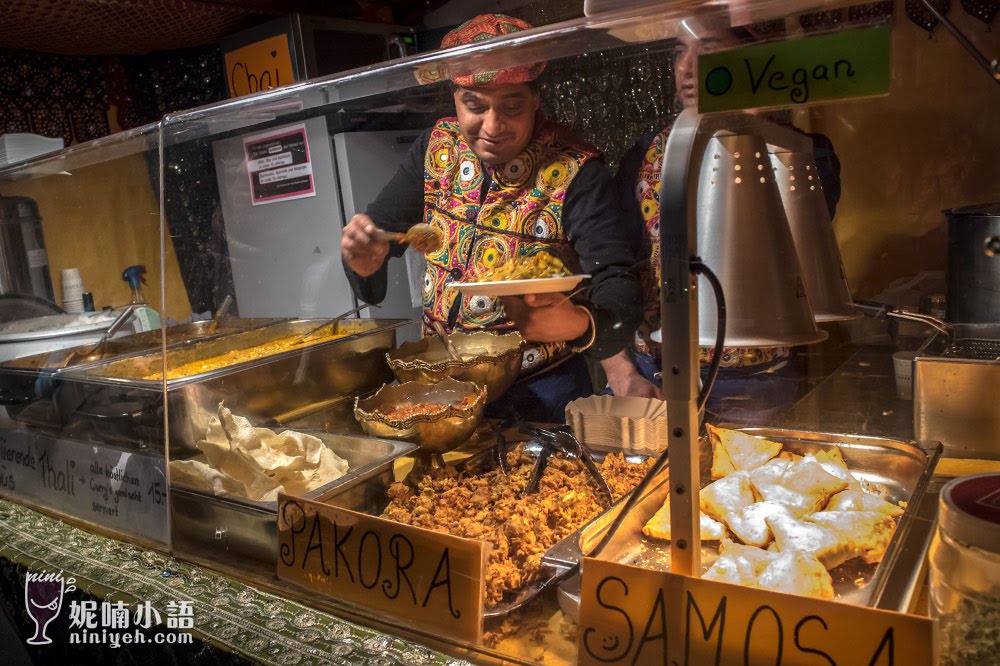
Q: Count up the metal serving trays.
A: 5